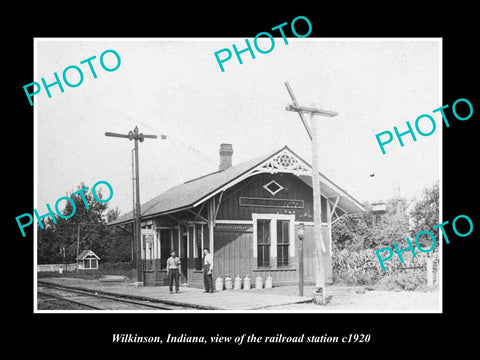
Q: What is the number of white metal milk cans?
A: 6